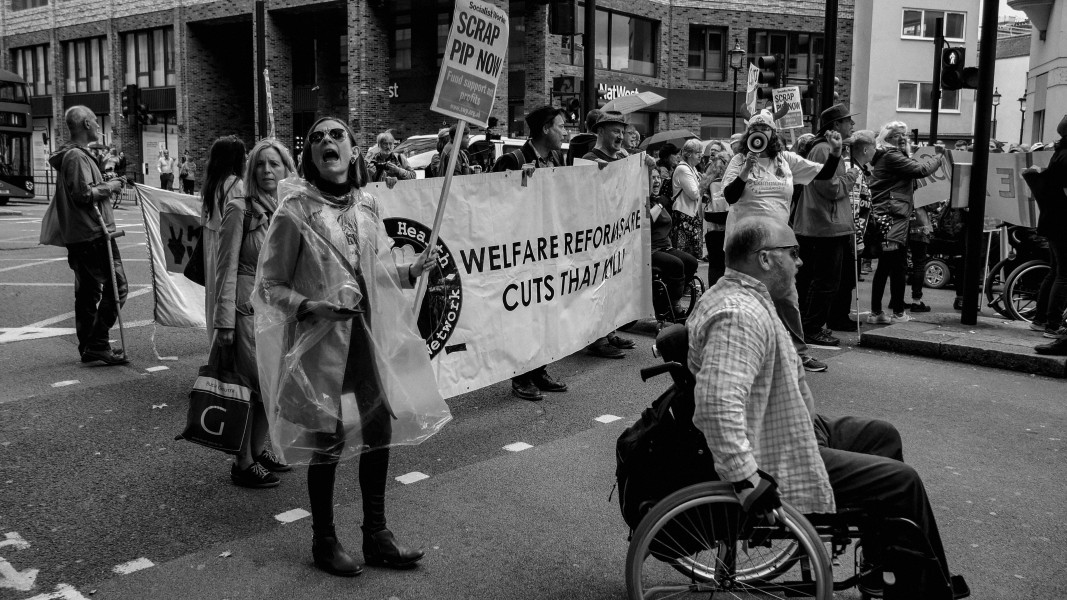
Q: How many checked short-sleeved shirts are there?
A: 0